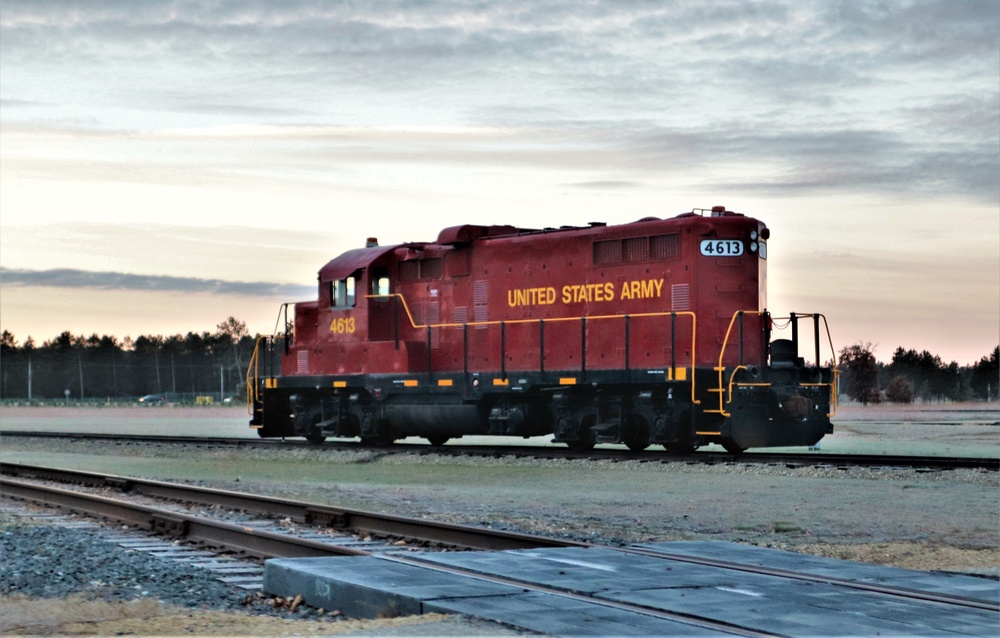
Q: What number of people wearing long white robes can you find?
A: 0